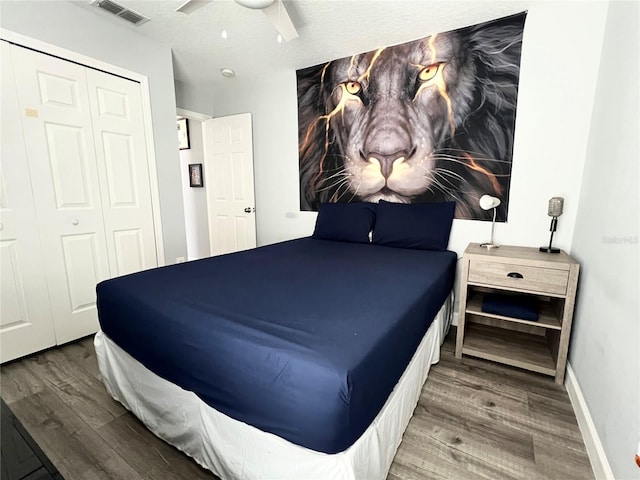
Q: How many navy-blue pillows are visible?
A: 2